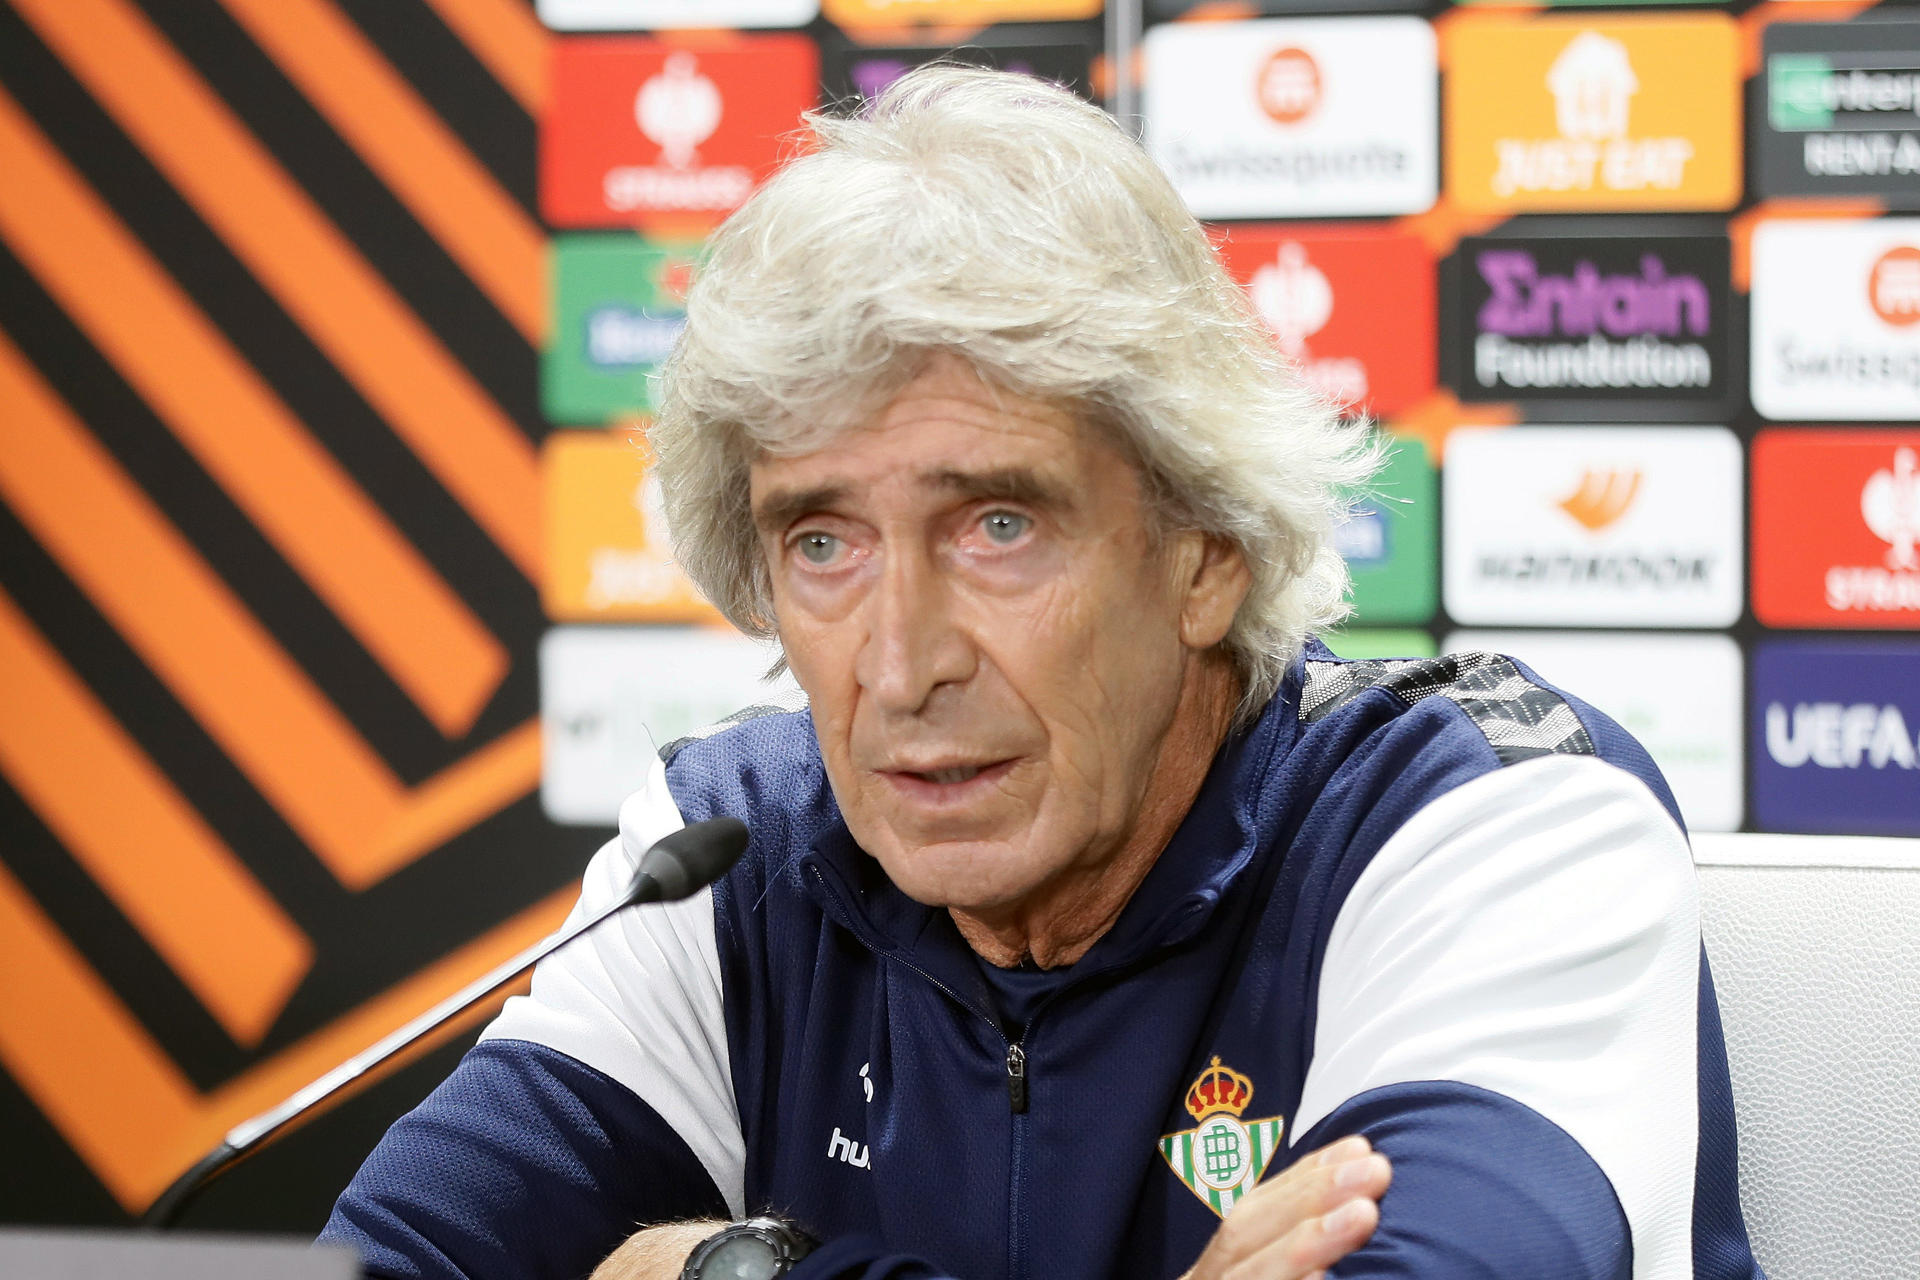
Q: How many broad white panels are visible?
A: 2